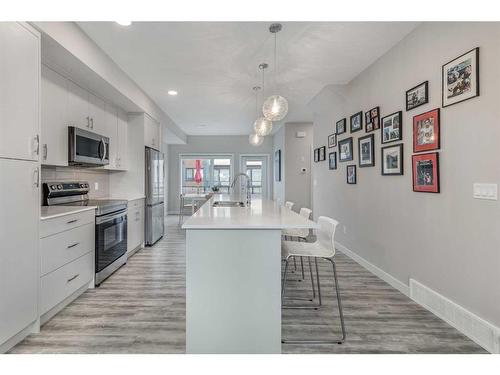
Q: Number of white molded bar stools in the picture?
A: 3